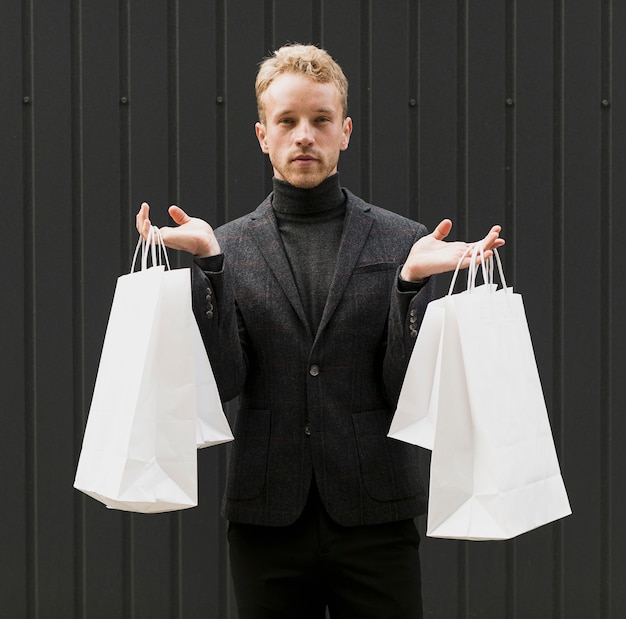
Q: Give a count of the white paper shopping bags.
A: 4